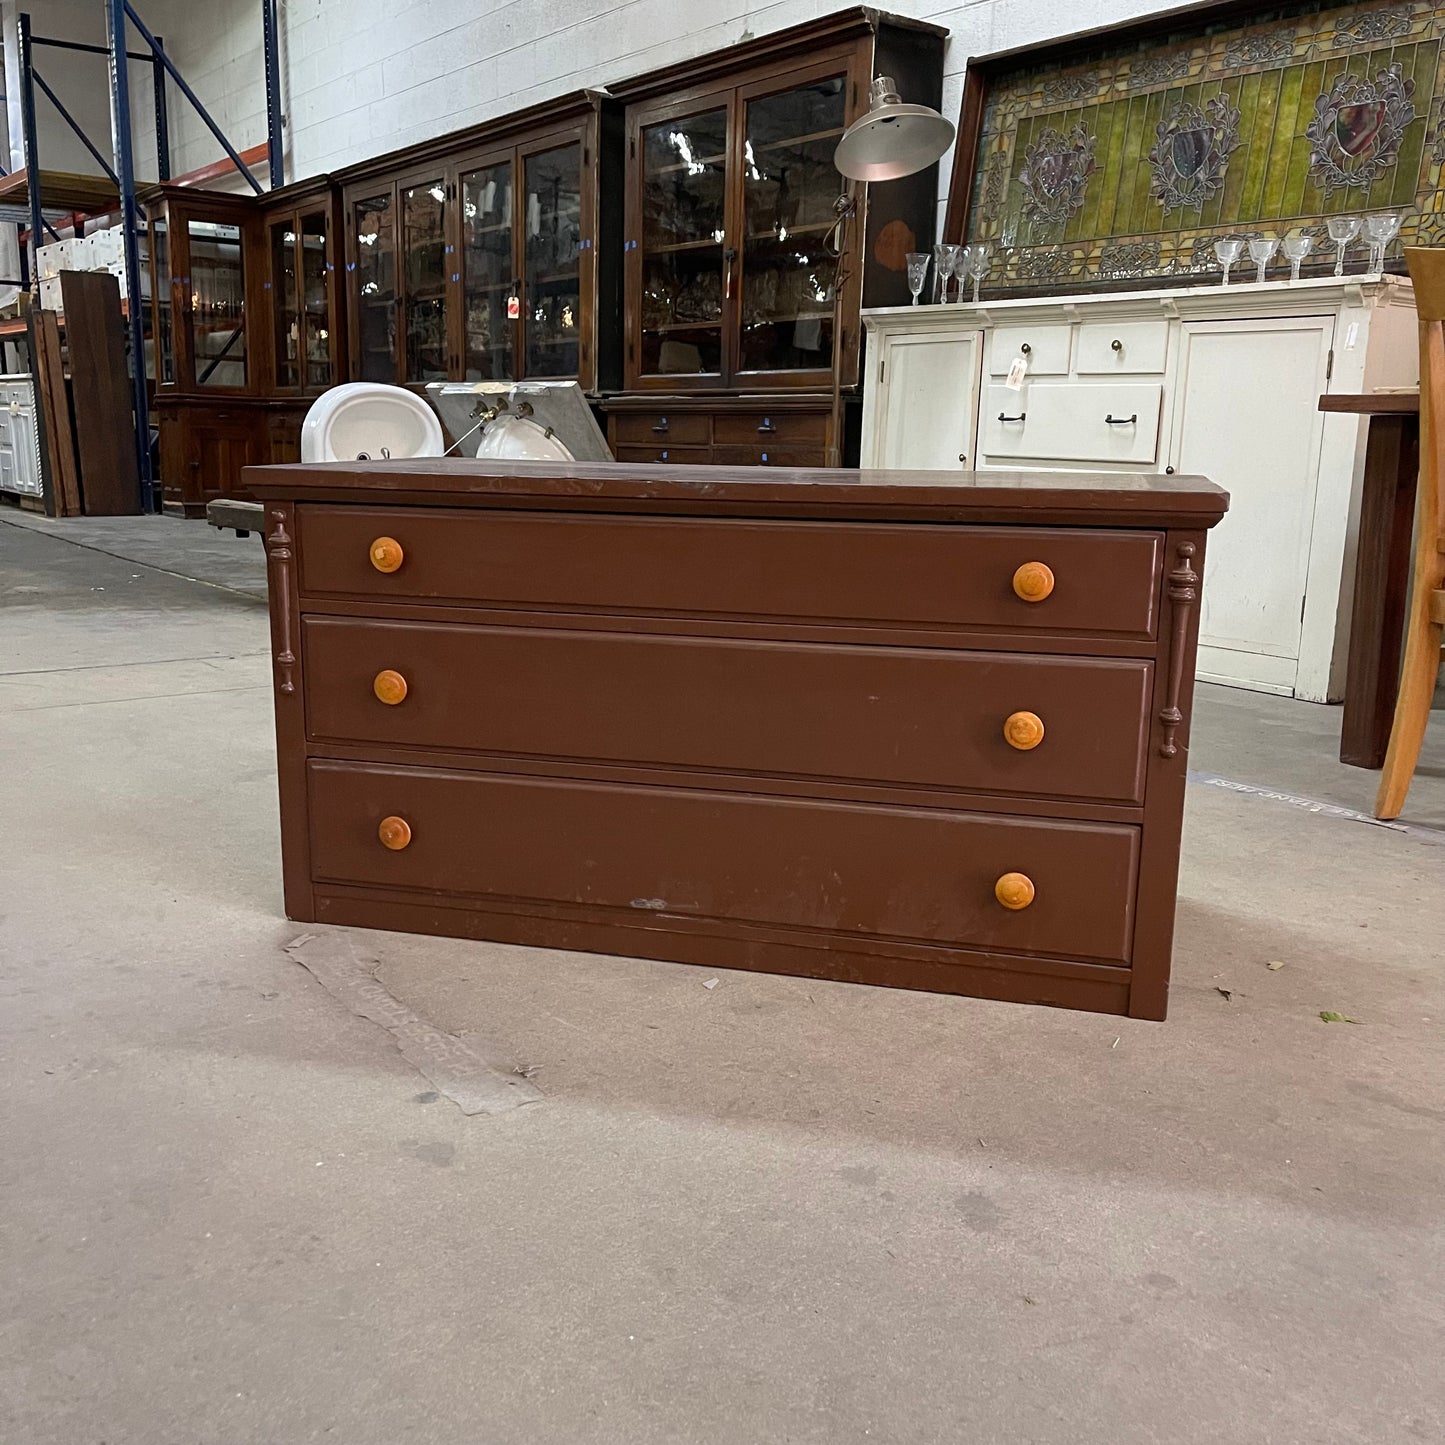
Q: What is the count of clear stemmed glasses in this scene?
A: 10